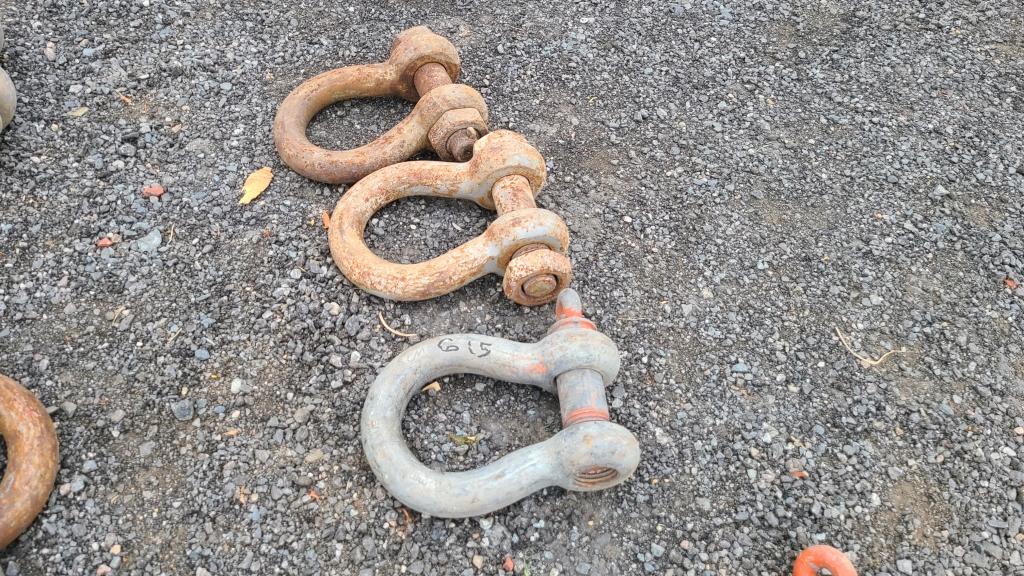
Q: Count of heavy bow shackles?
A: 3